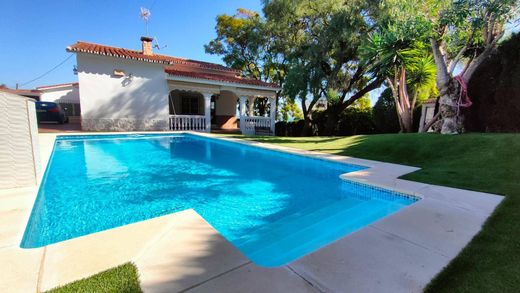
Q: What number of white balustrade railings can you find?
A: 2